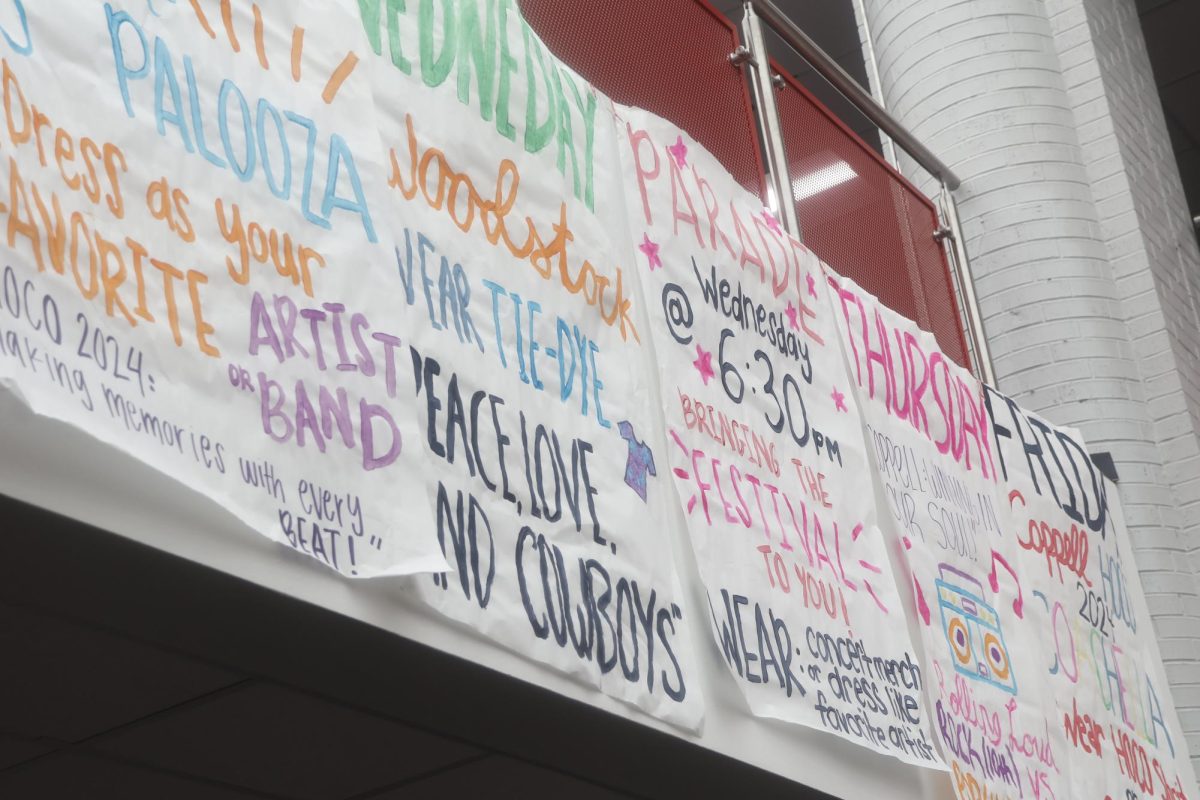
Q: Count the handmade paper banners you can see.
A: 5